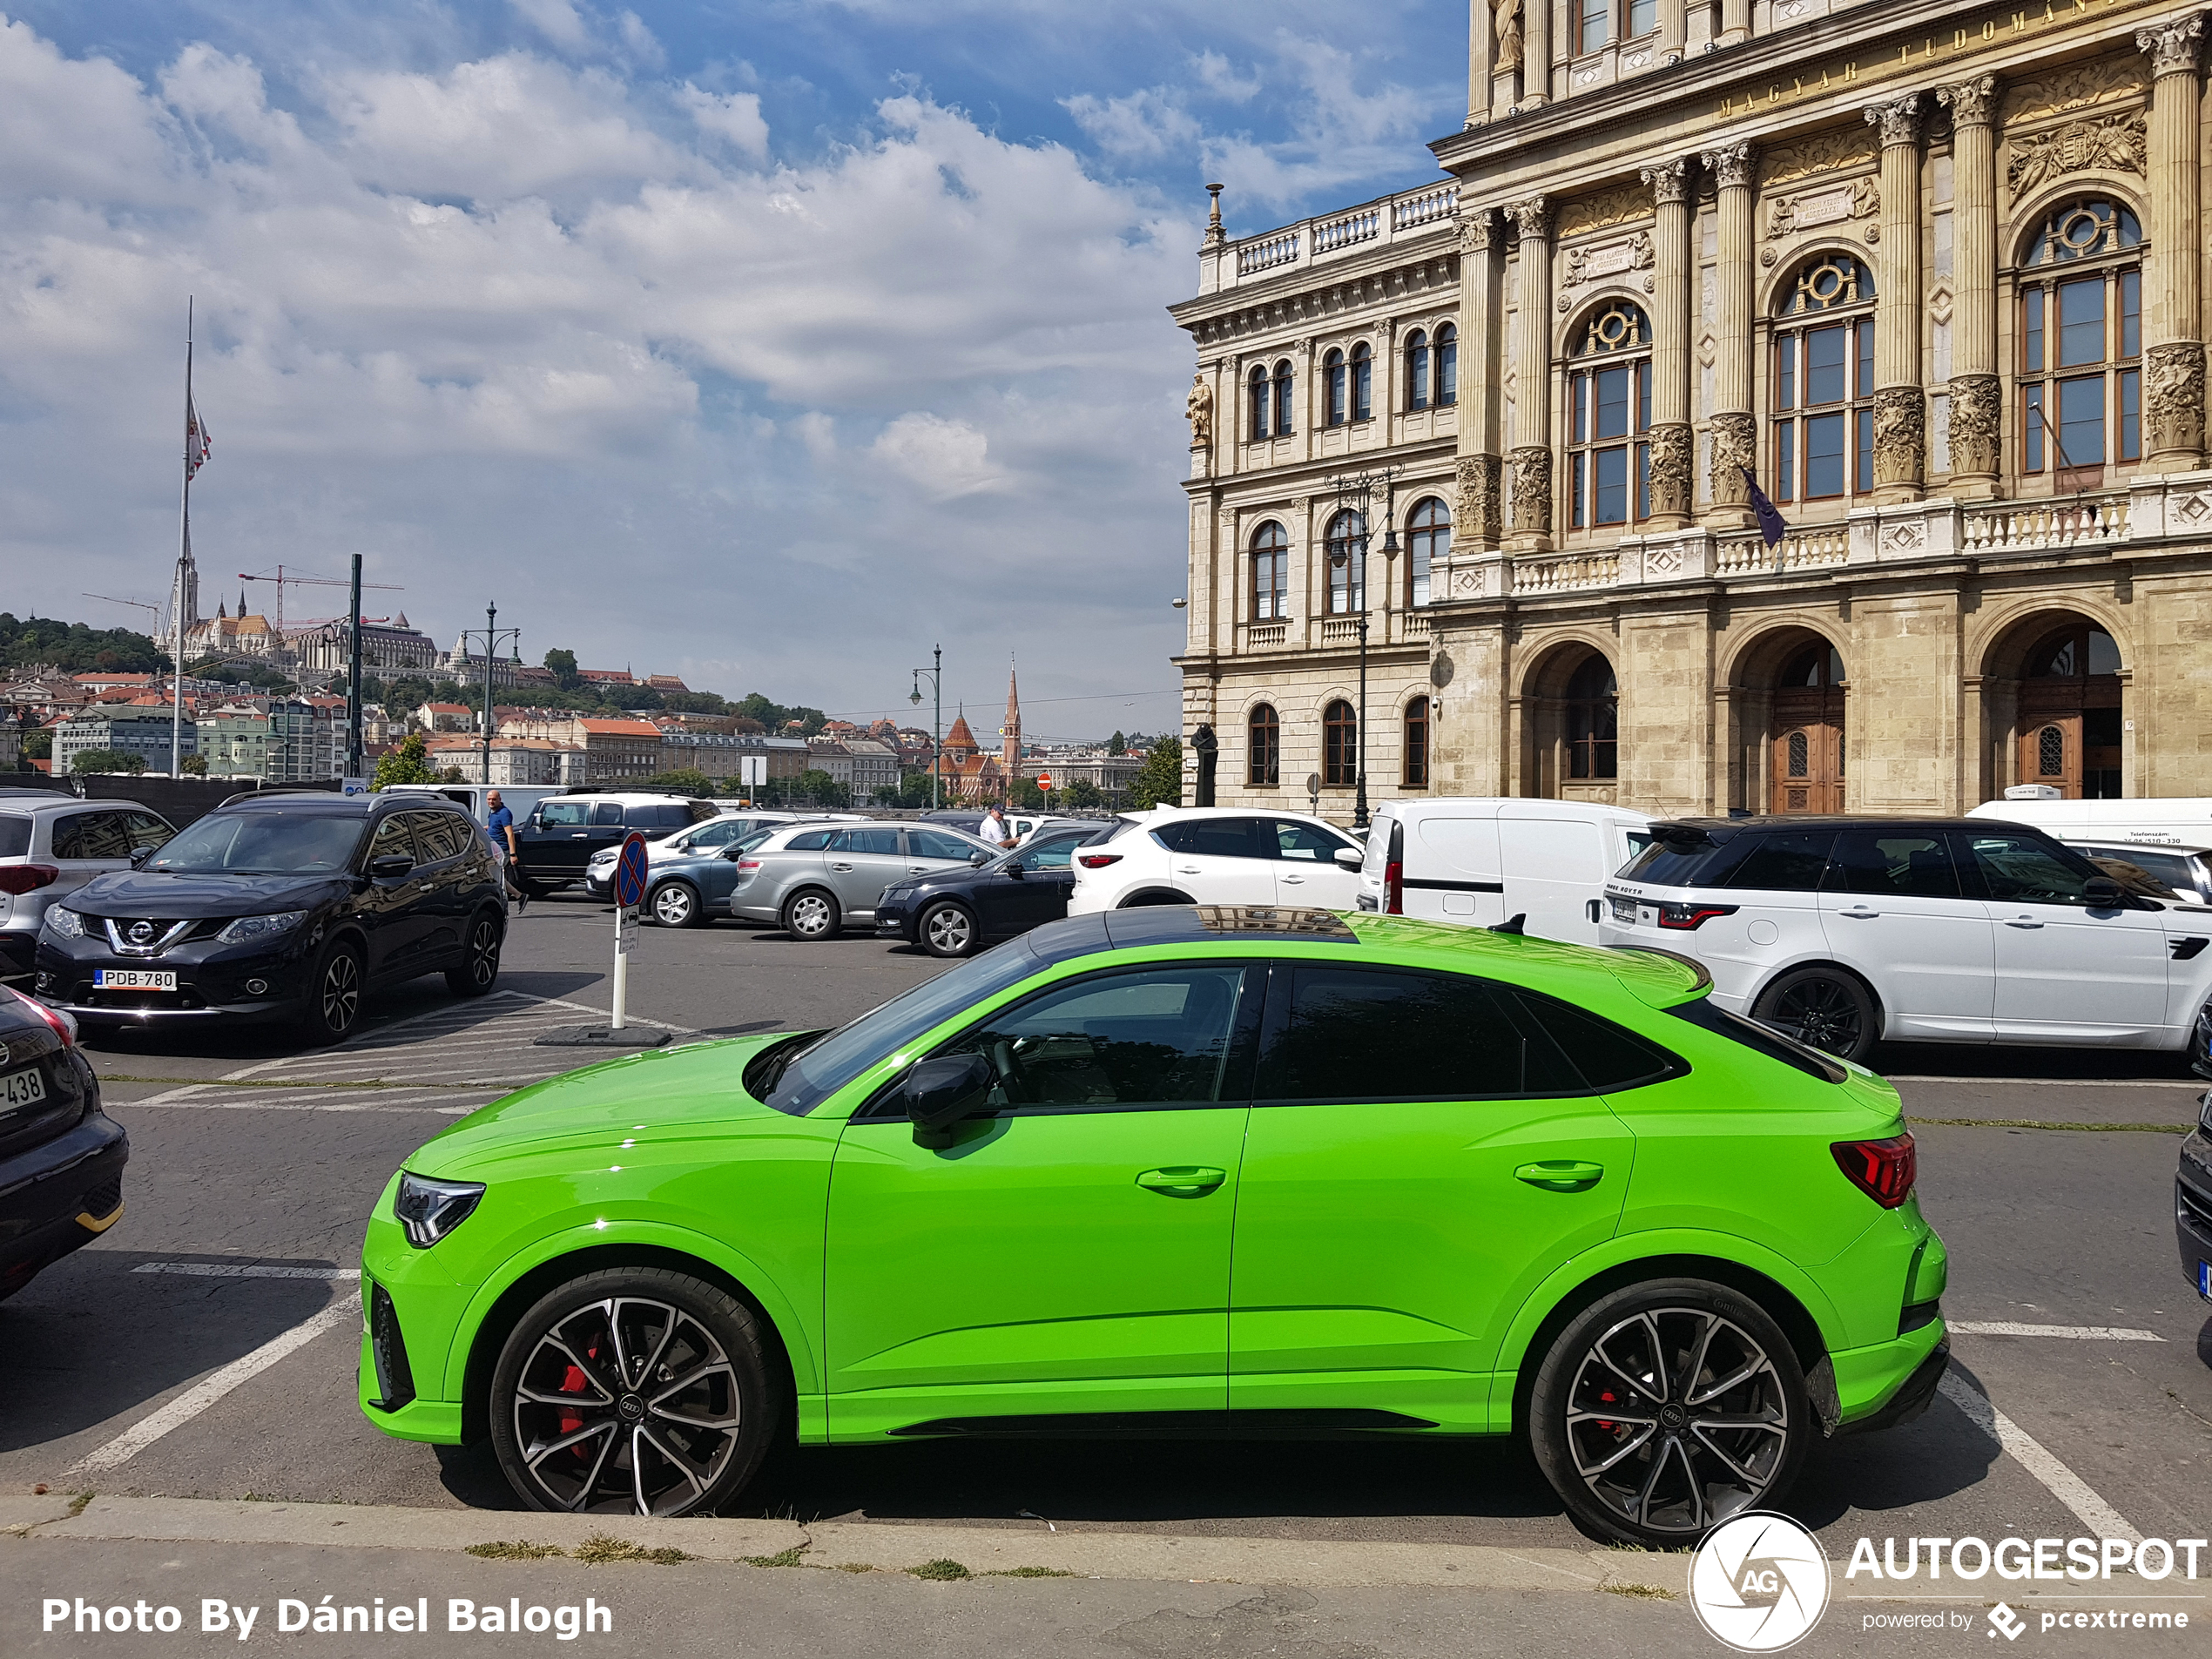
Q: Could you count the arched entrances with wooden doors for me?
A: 2